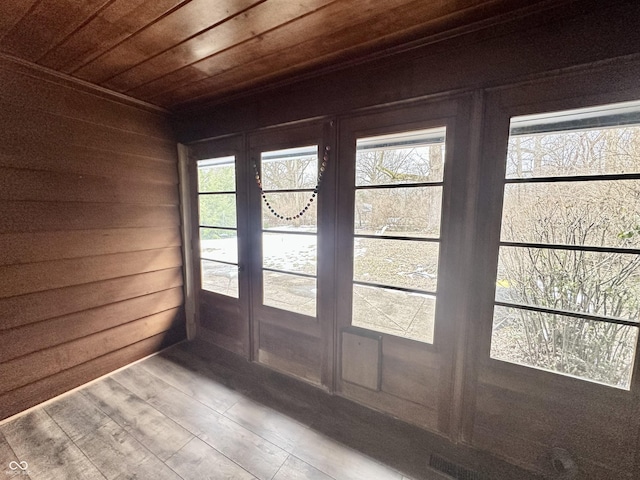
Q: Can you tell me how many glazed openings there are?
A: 4